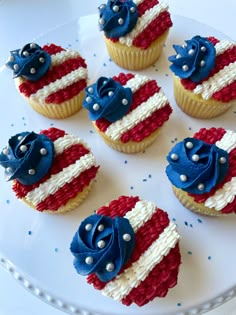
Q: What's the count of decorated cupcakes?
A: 7